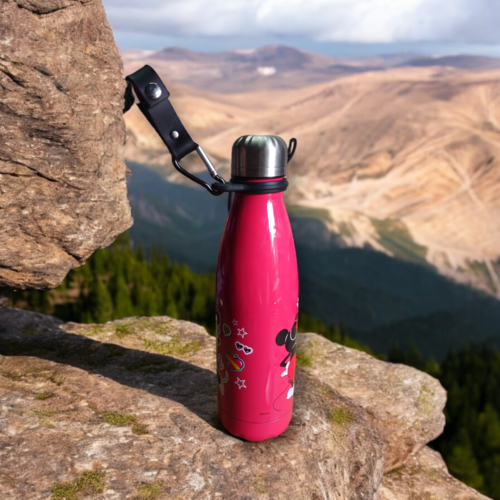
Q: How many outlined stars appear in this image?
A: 3